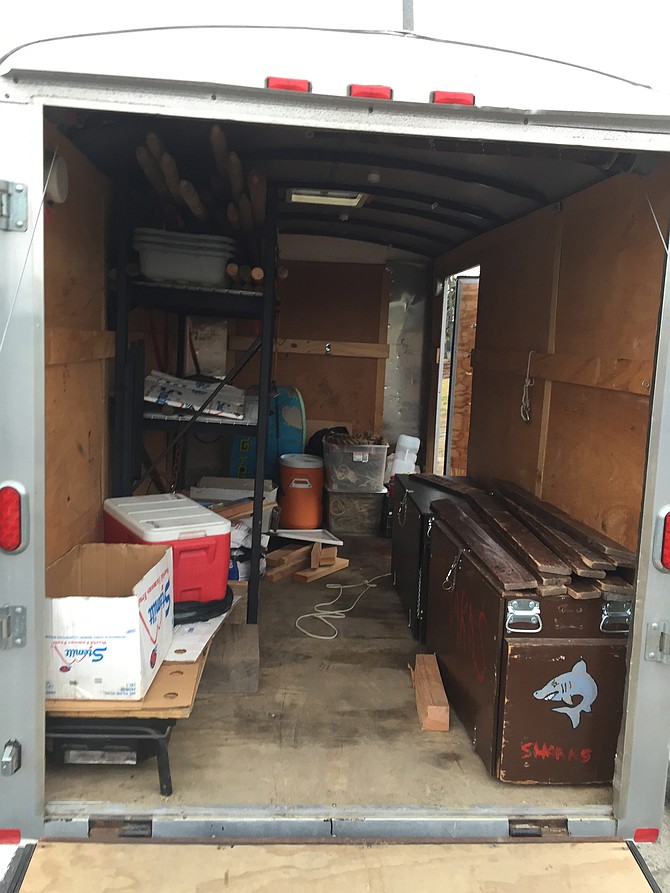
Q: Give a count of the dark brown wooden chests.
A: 2